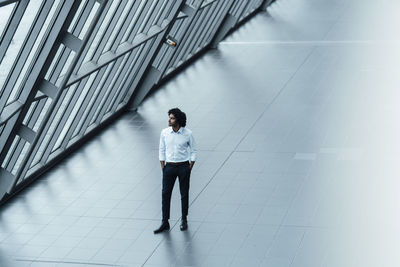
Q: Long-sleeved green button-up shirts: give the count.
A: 0